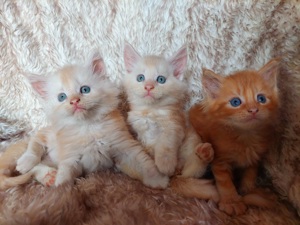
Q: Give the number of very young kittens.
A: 3